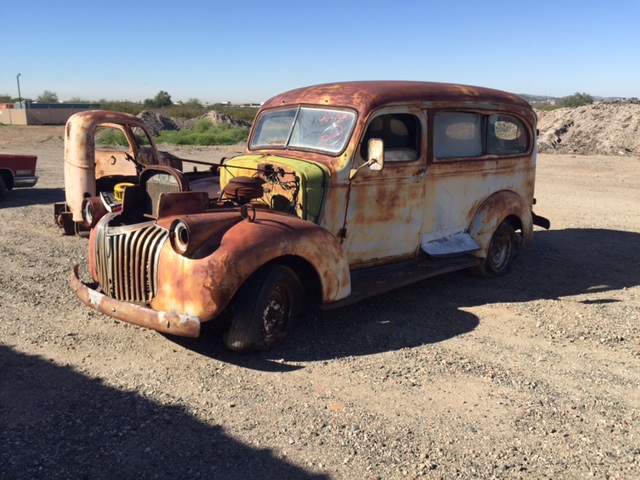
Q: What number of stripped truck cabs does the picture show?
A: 1